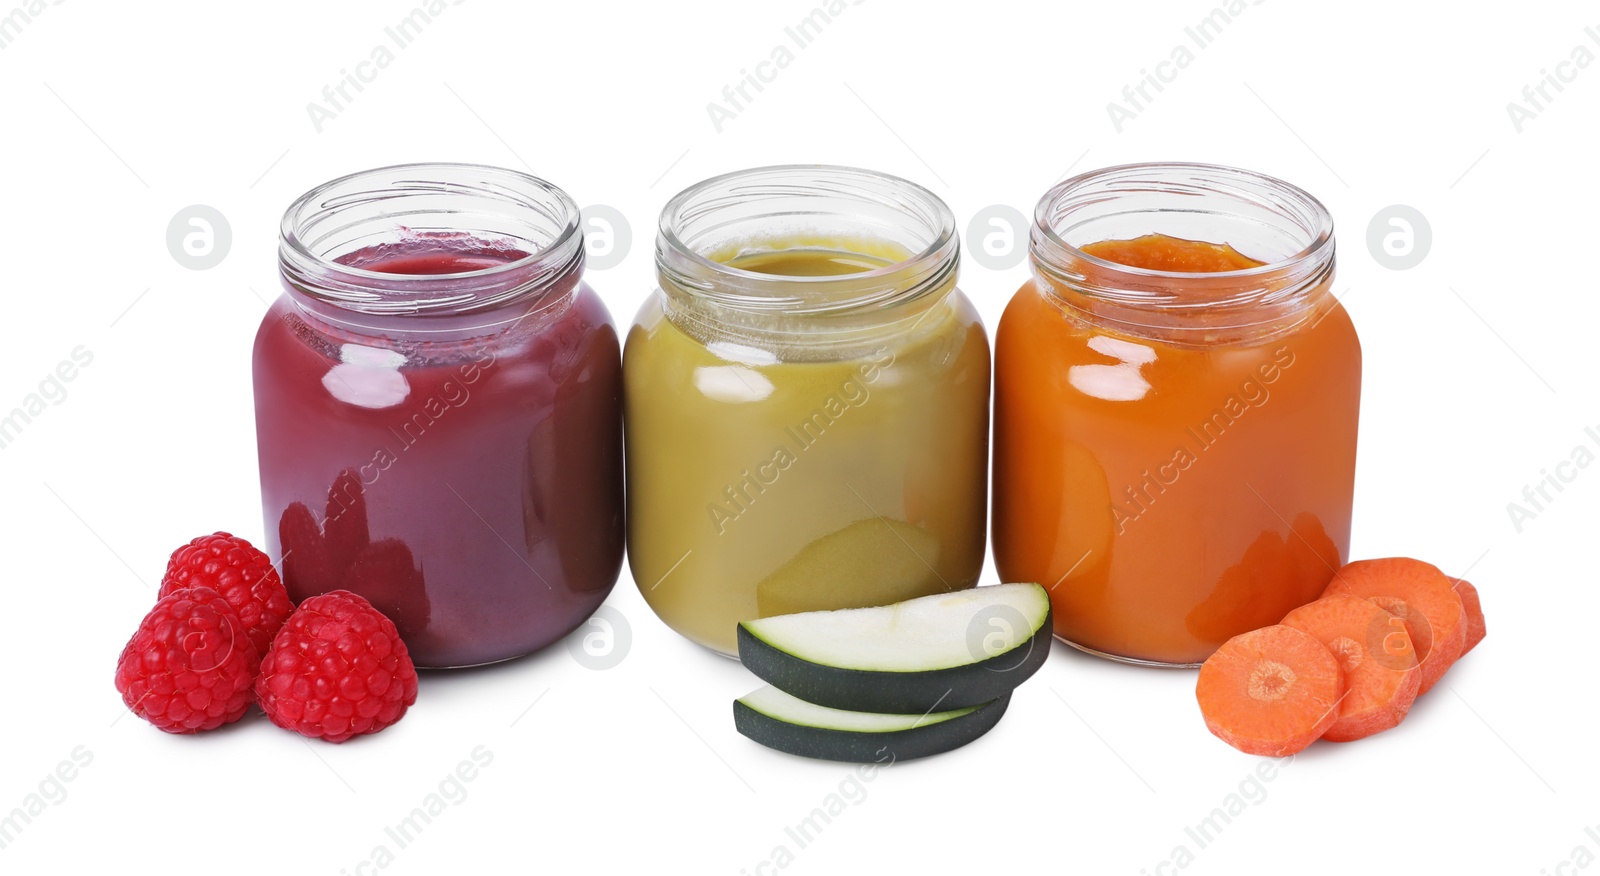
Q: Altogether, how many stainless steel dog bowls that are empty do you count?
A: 0